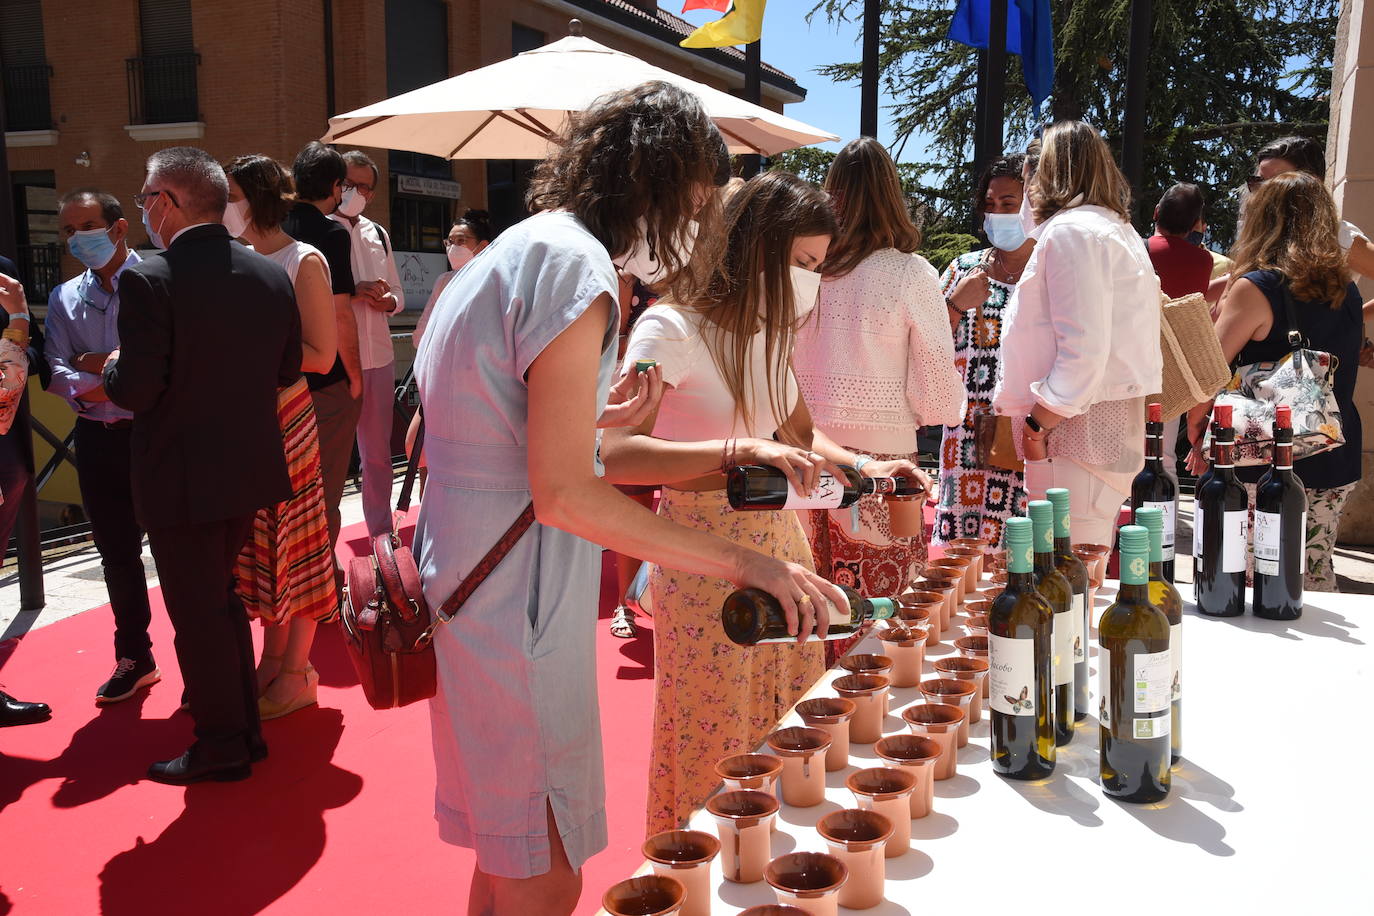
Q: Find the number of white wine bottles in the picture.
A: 6